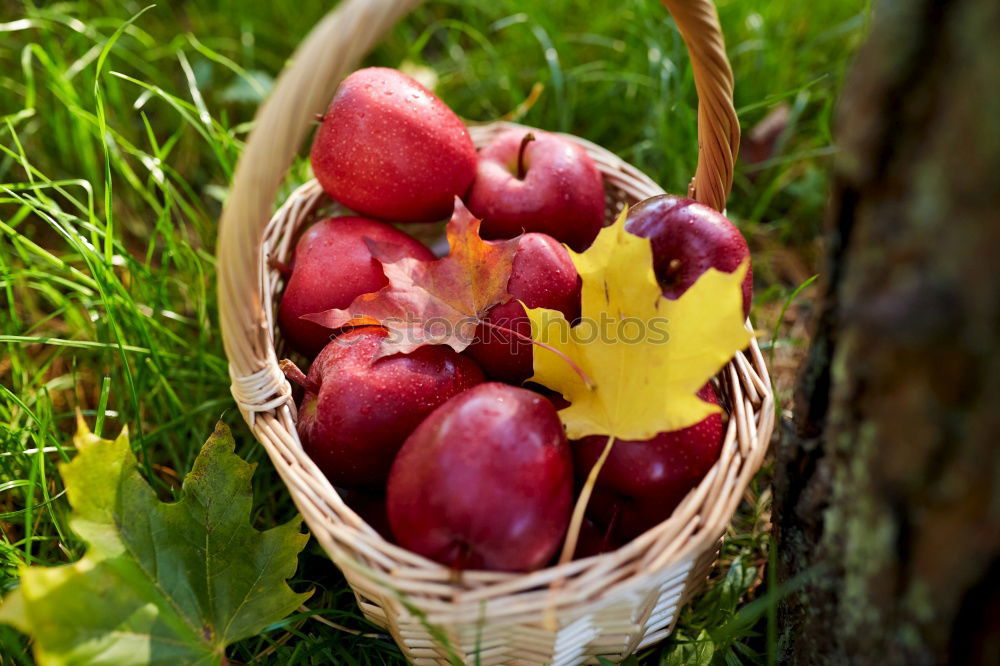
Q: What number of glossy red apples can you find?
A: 8